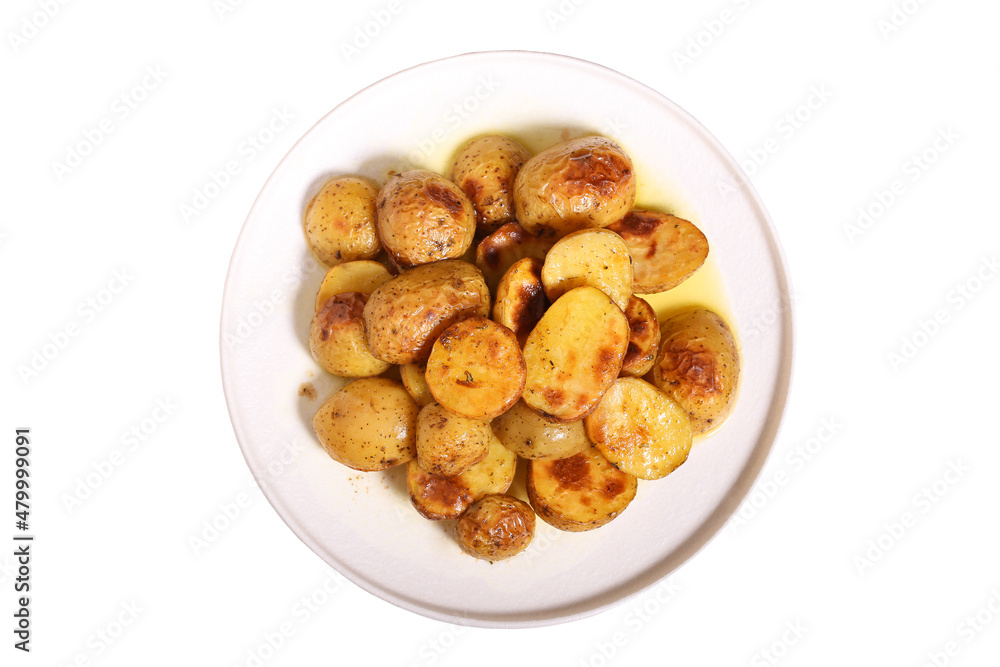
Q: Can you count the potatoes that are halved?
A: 12